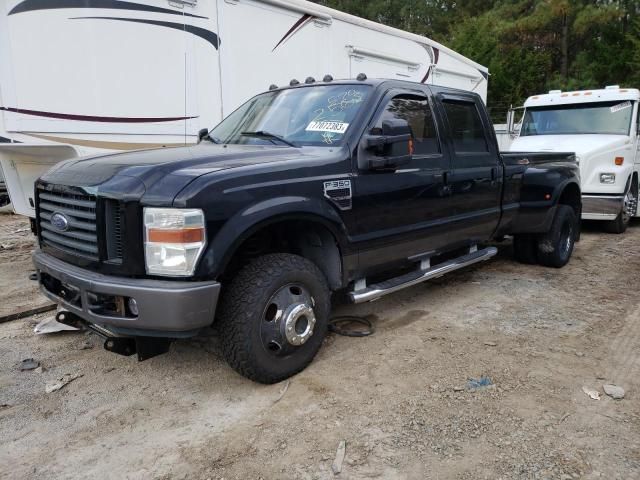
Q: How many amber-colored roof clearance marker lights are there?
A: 5